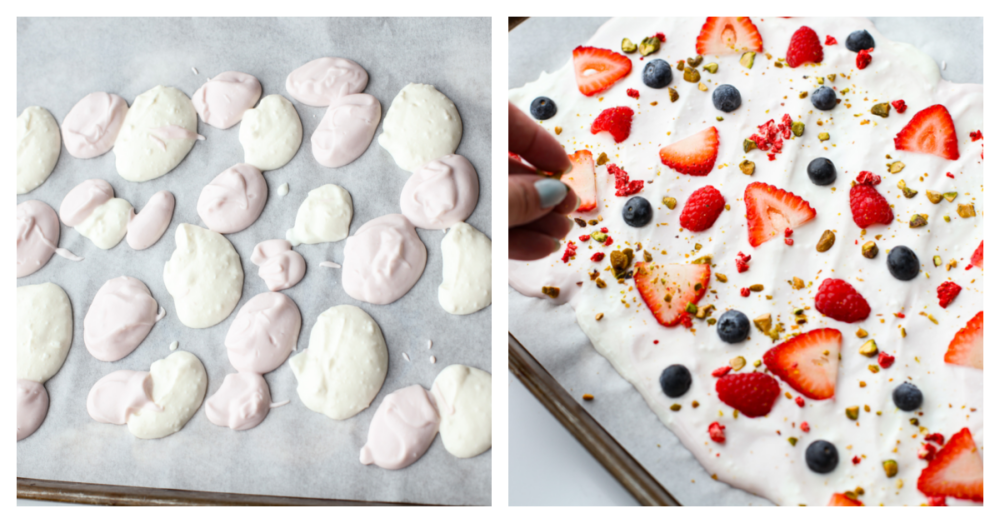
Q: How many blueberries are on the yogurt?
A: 12